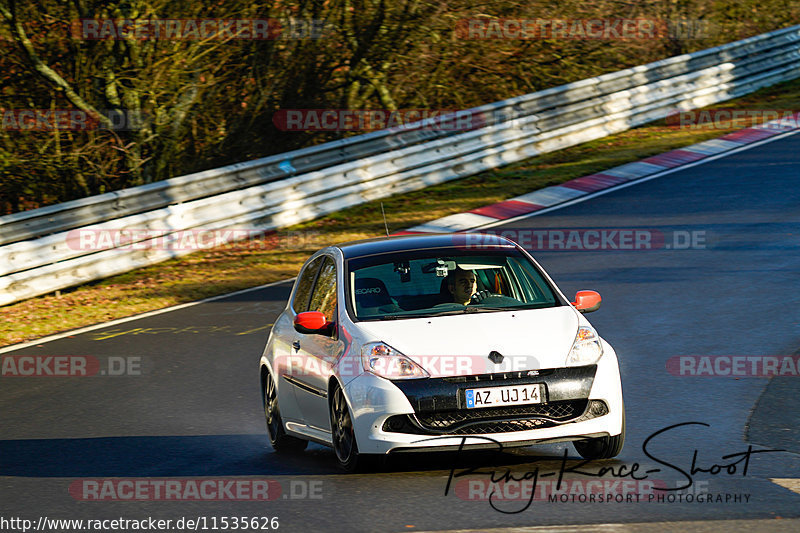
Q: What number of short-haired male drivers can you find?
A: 1